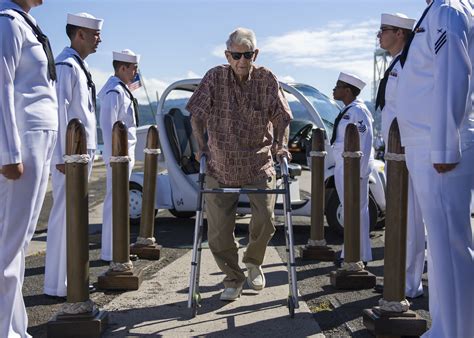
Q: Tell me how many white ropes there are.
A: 12